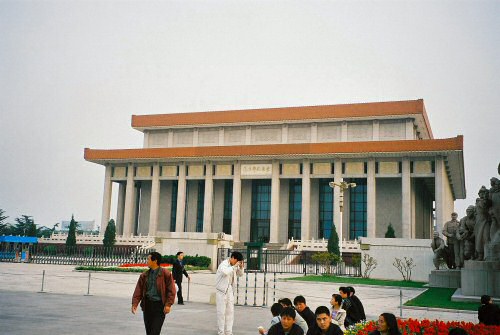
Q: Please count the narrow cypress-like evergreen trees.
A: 4